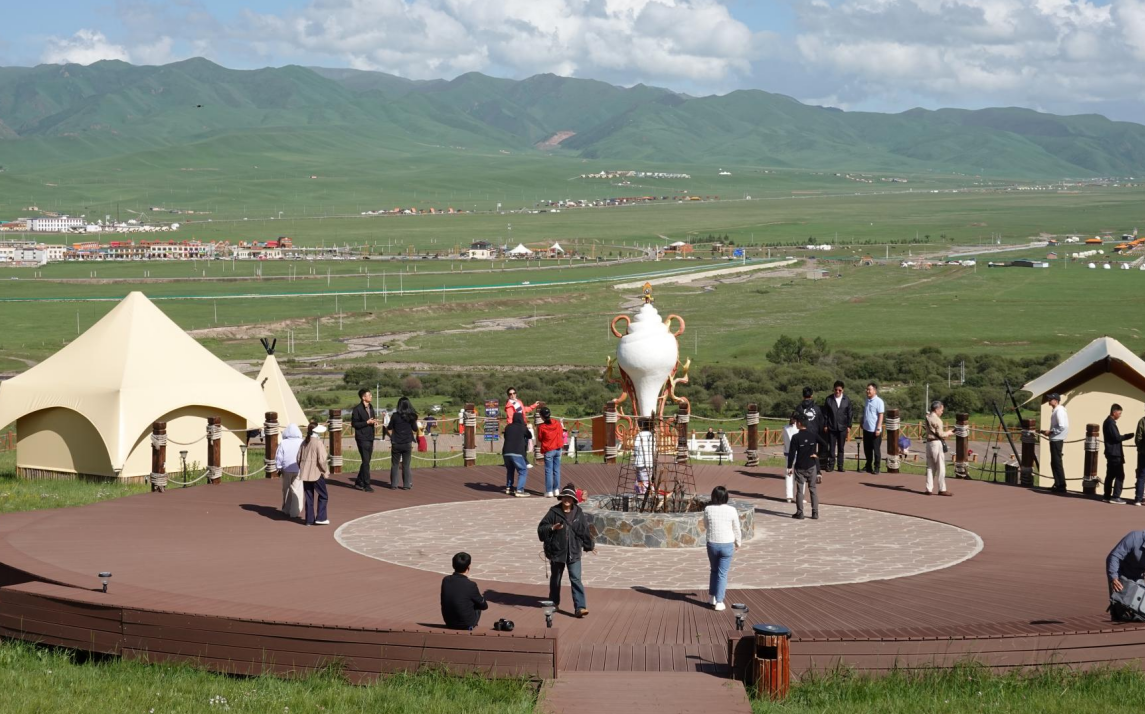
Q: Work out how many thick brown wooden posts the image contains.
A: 13